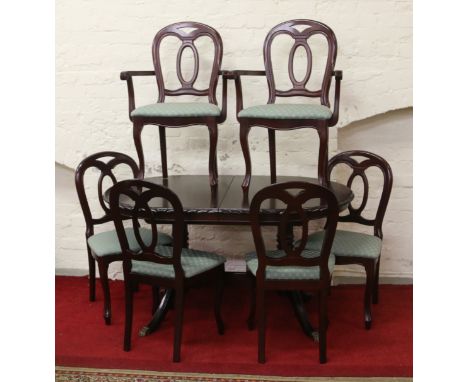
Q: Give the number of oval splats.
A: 6